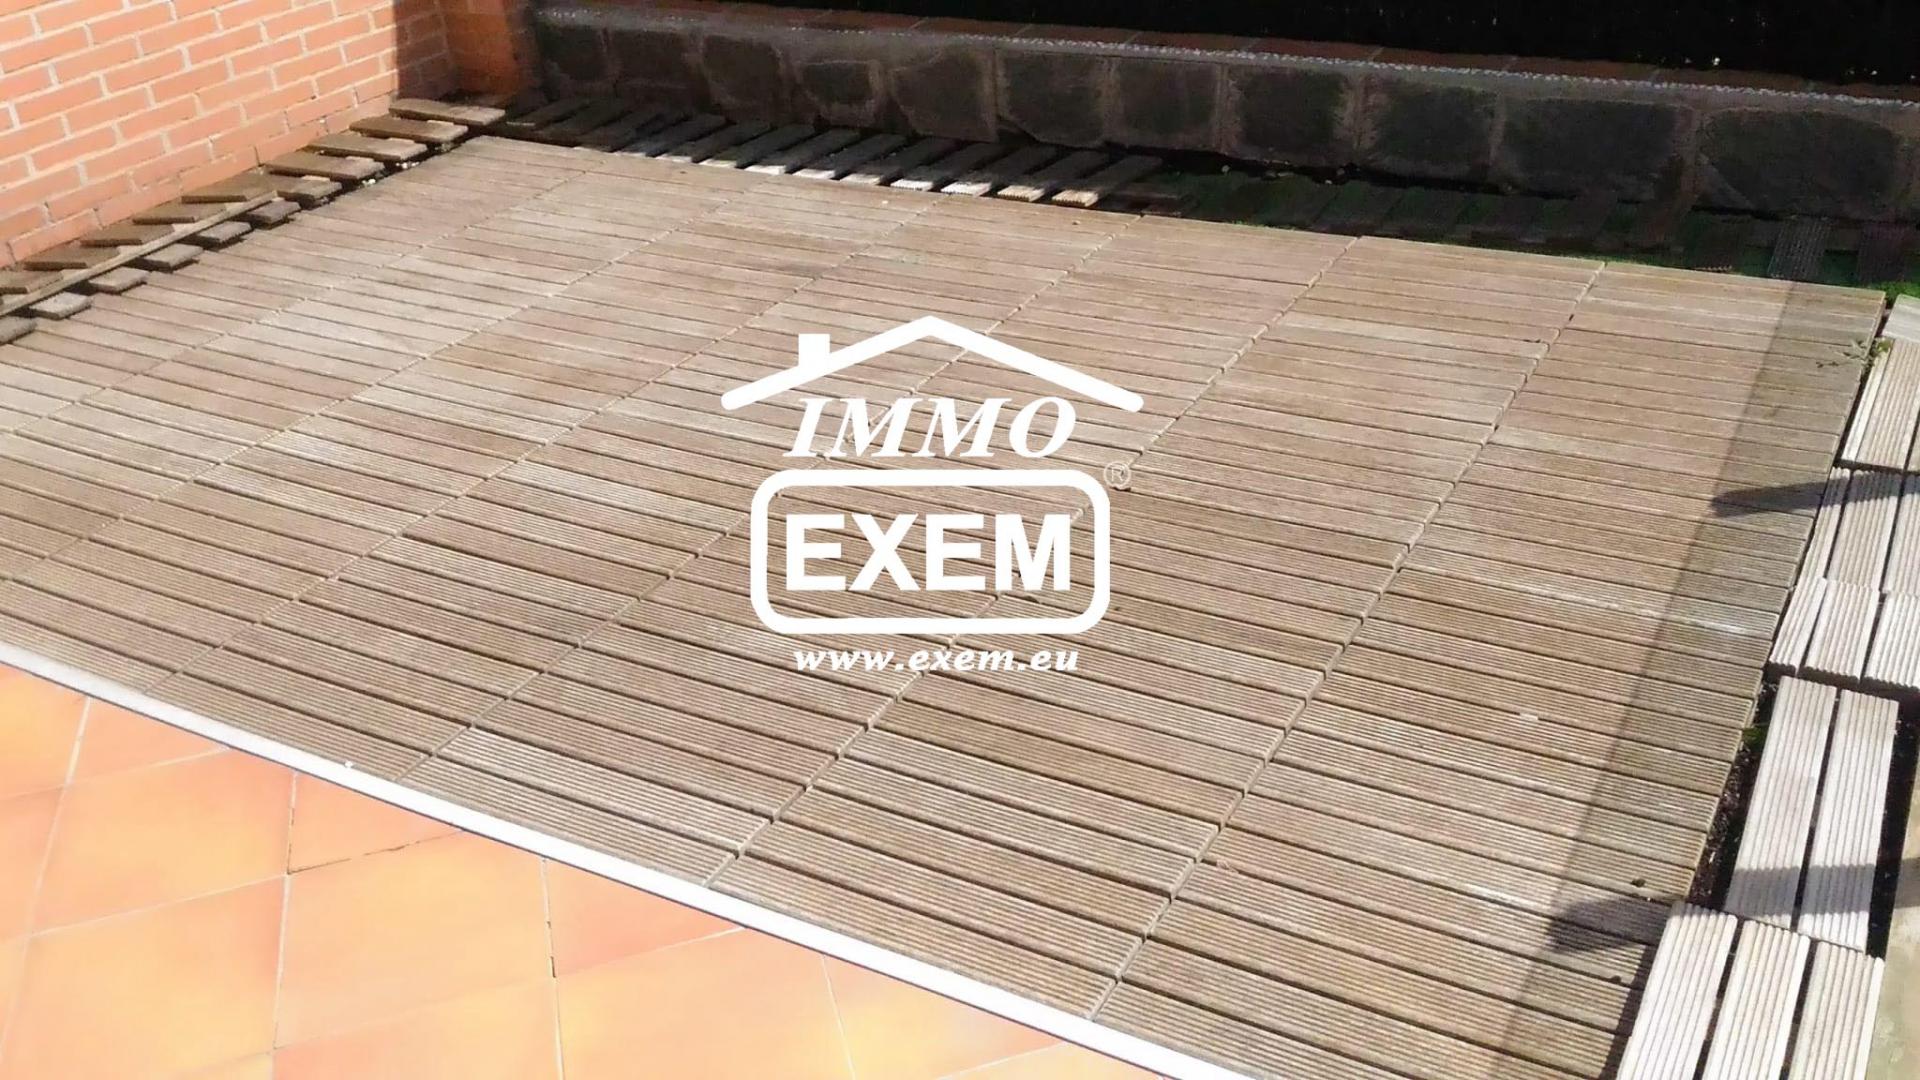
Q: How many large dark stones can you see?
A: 11